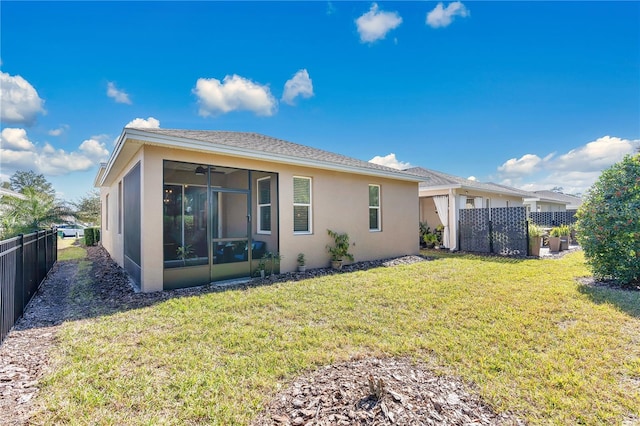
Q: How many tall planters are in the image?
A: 3